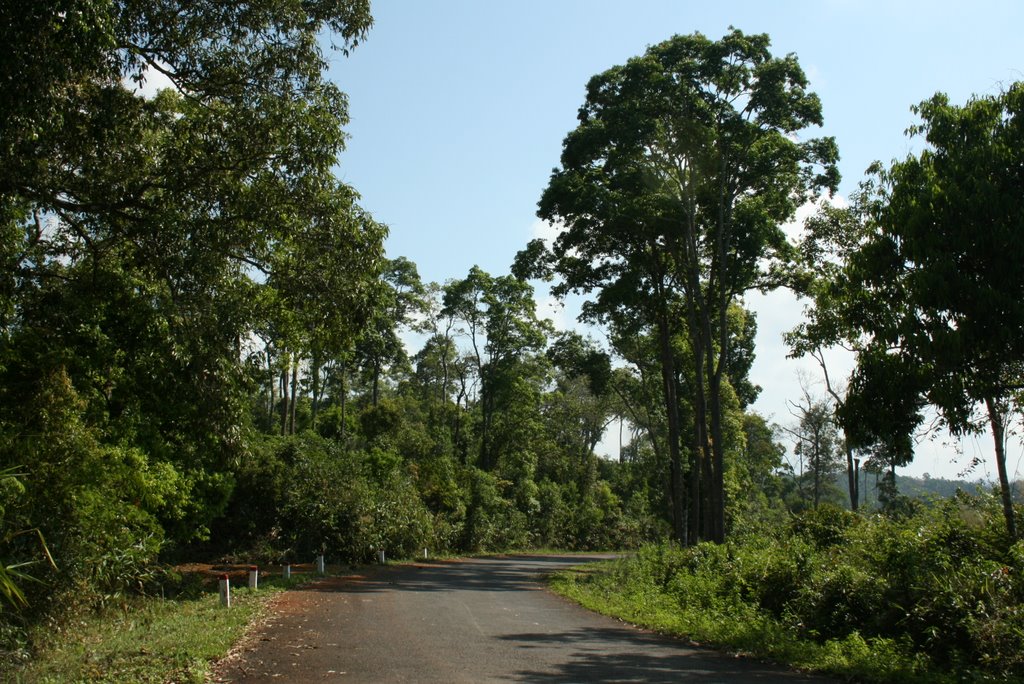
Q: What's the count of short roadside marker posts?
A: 6